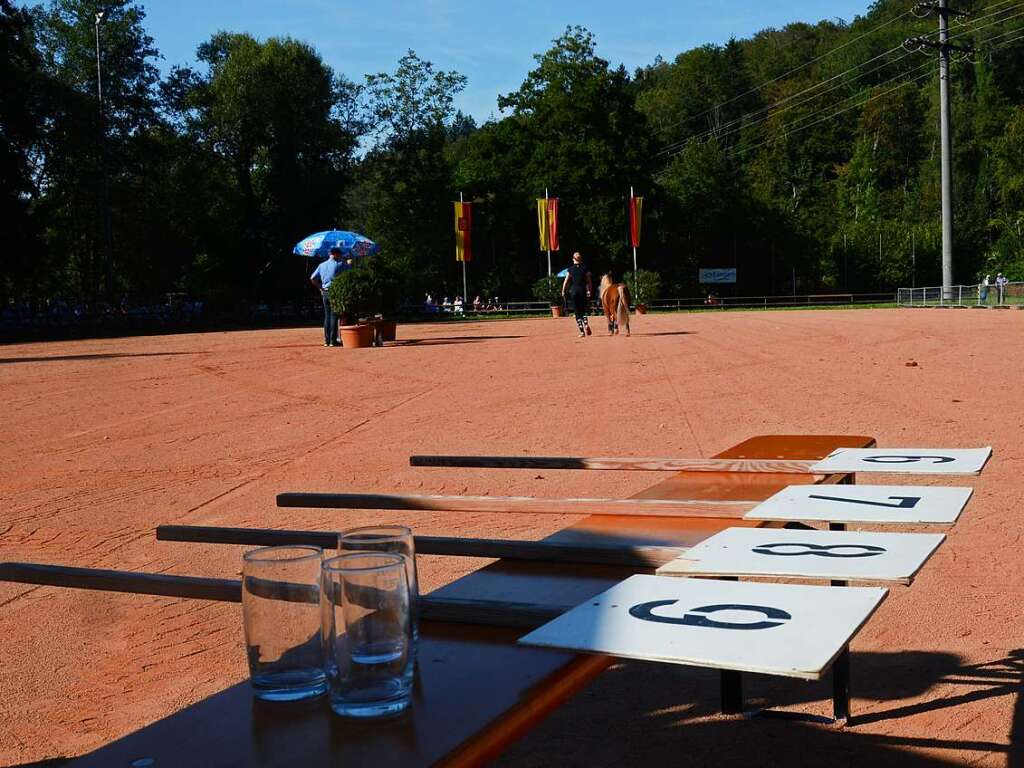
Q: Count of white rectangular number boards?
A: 4